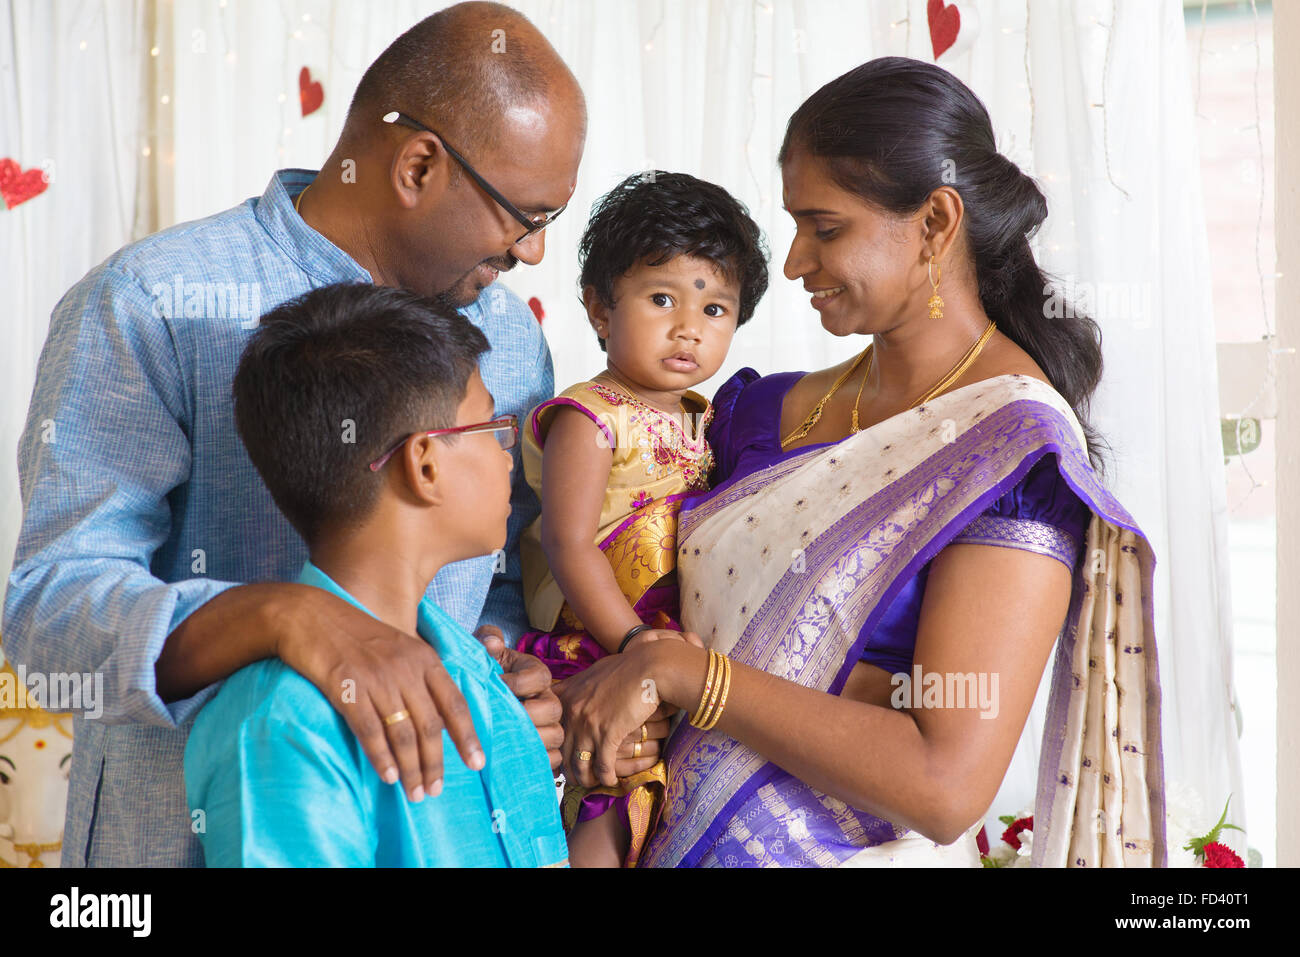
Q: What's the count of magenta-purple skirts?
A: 1